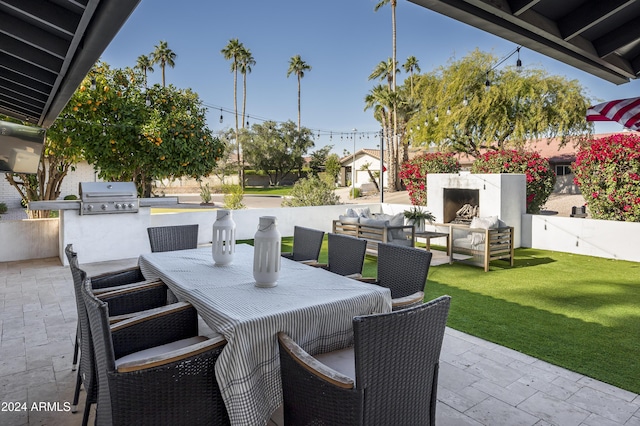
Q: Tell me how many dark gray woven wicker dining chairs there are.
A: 8